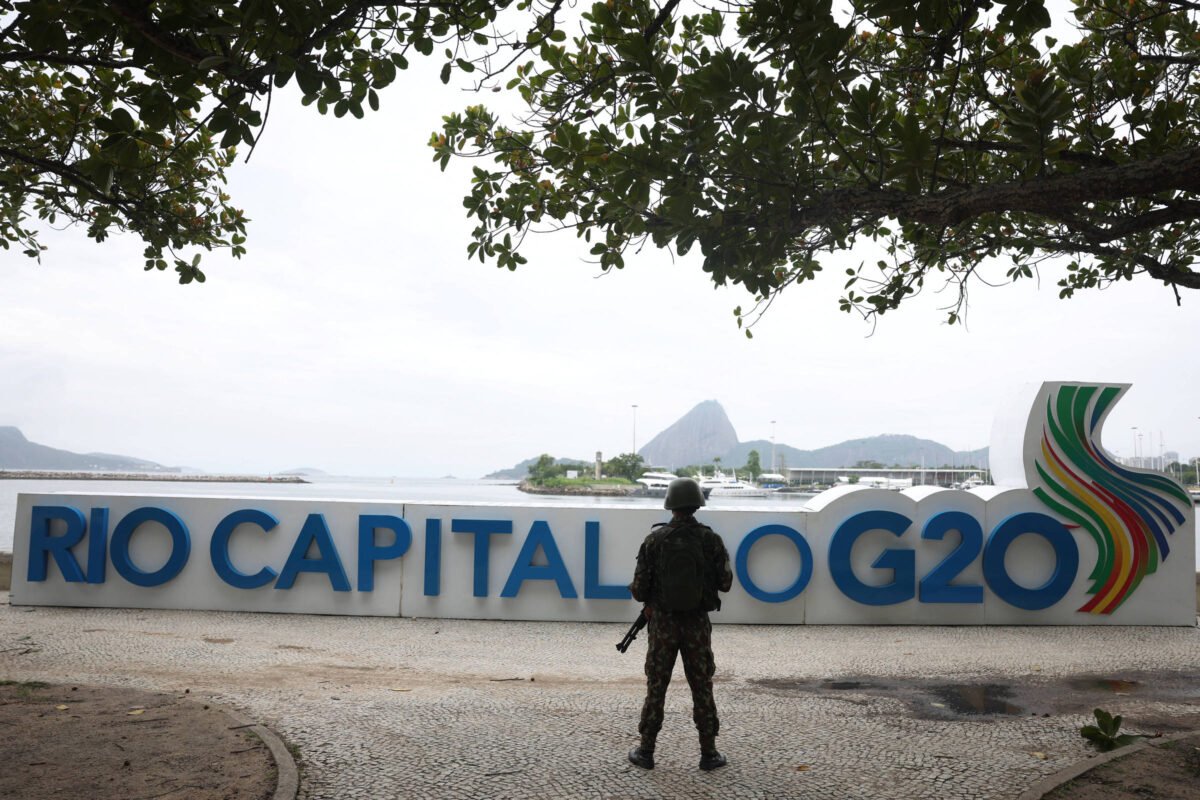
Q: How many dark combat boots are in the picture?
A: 2